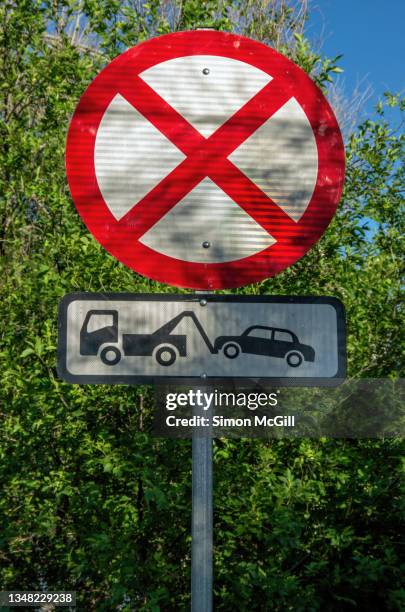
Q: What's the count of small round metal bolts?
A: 4